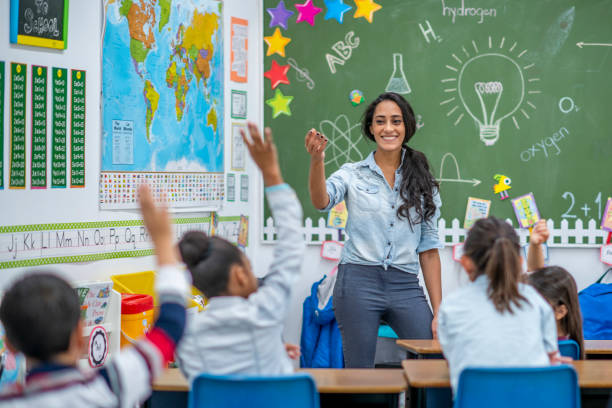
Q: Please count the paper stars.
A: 7